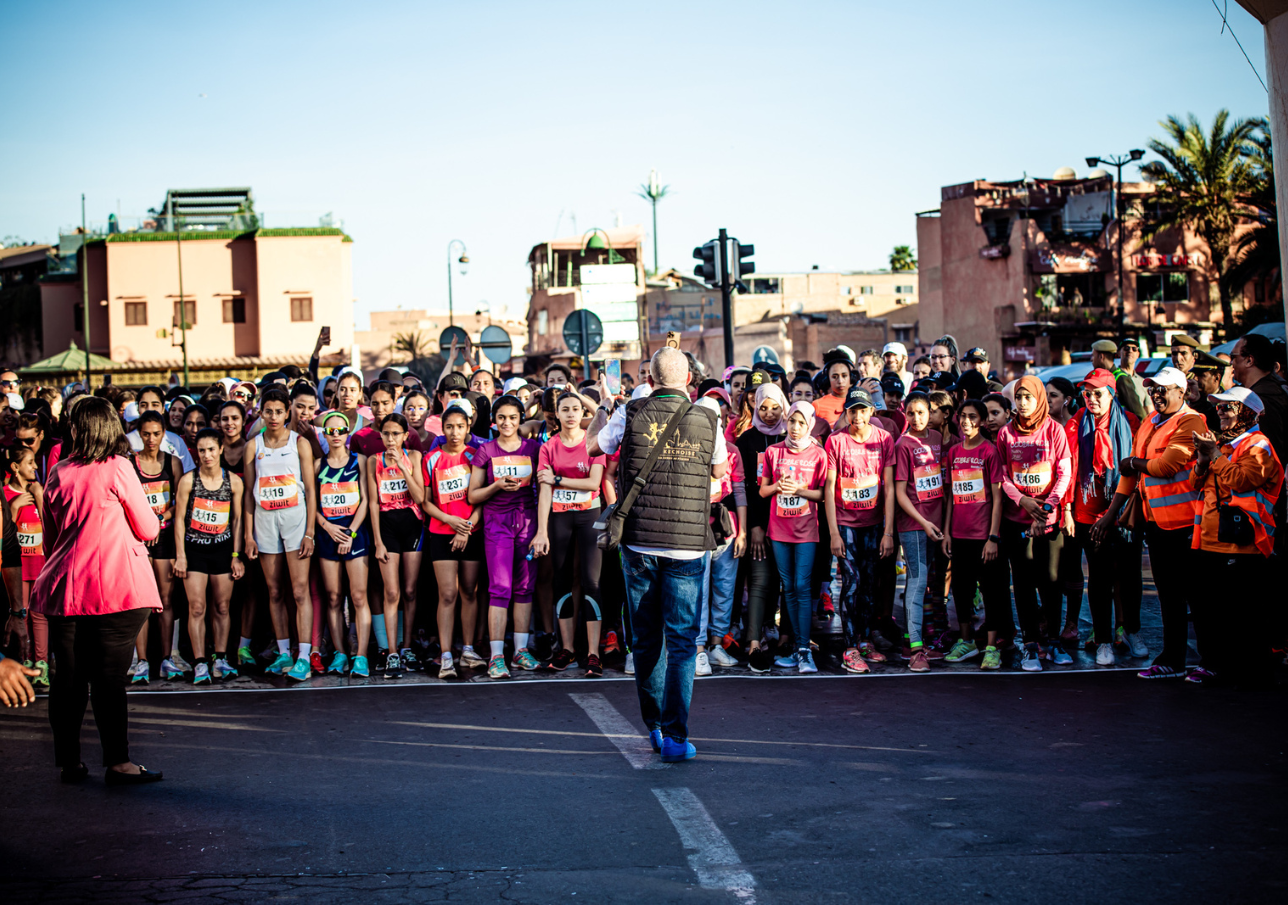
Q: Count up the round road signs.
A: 4